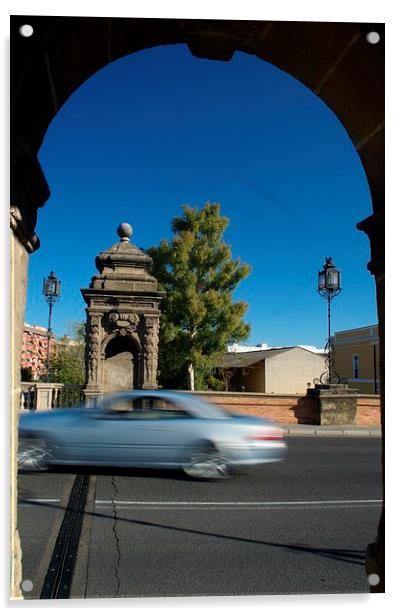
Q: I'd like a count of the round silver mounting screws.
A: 4